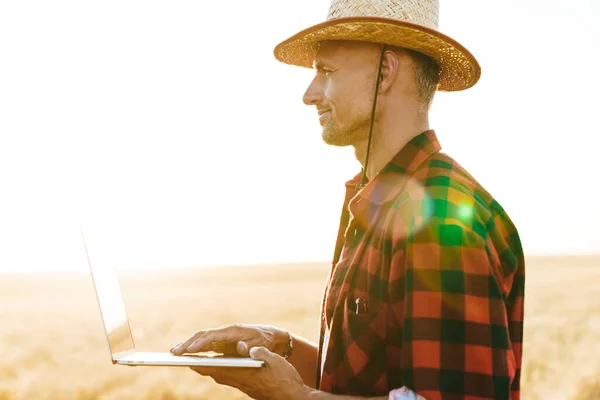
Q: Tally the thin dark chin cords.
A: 1